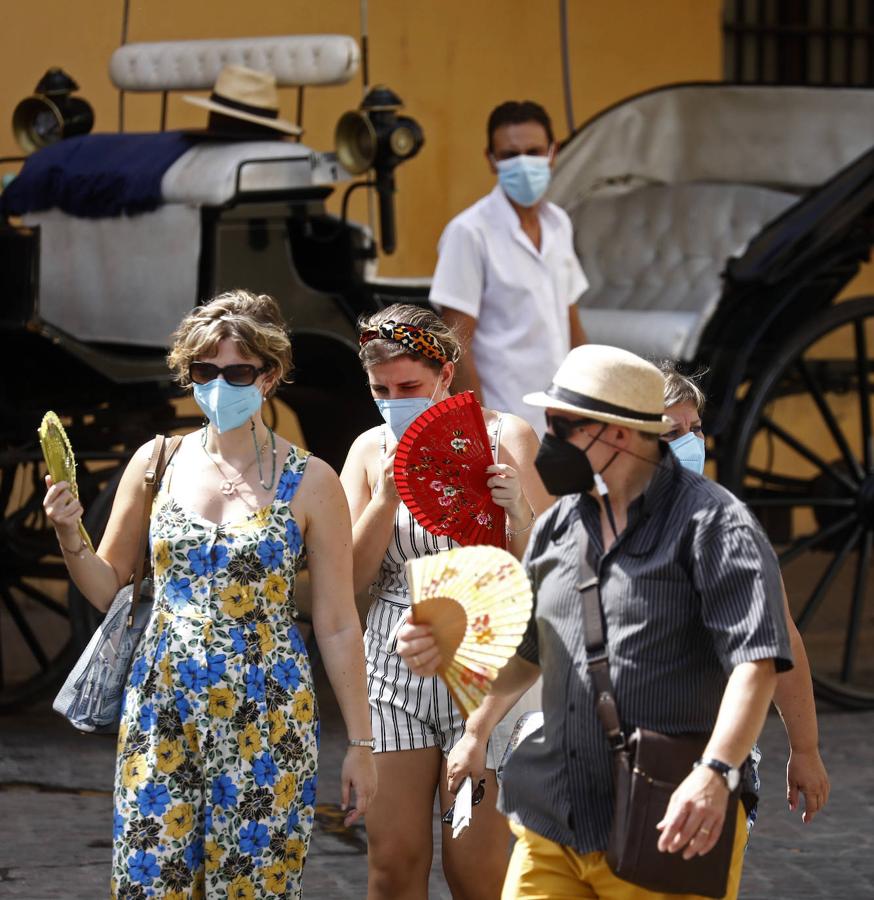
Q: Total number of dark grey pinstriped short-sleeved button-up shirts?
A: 1